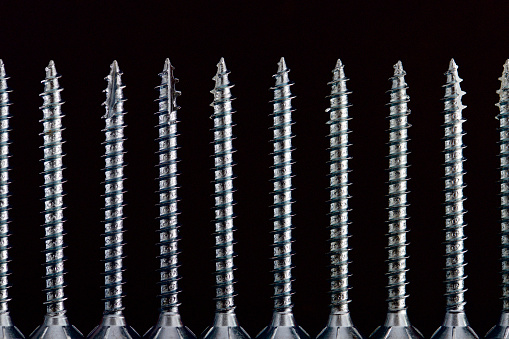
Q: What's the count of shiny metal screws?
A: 10